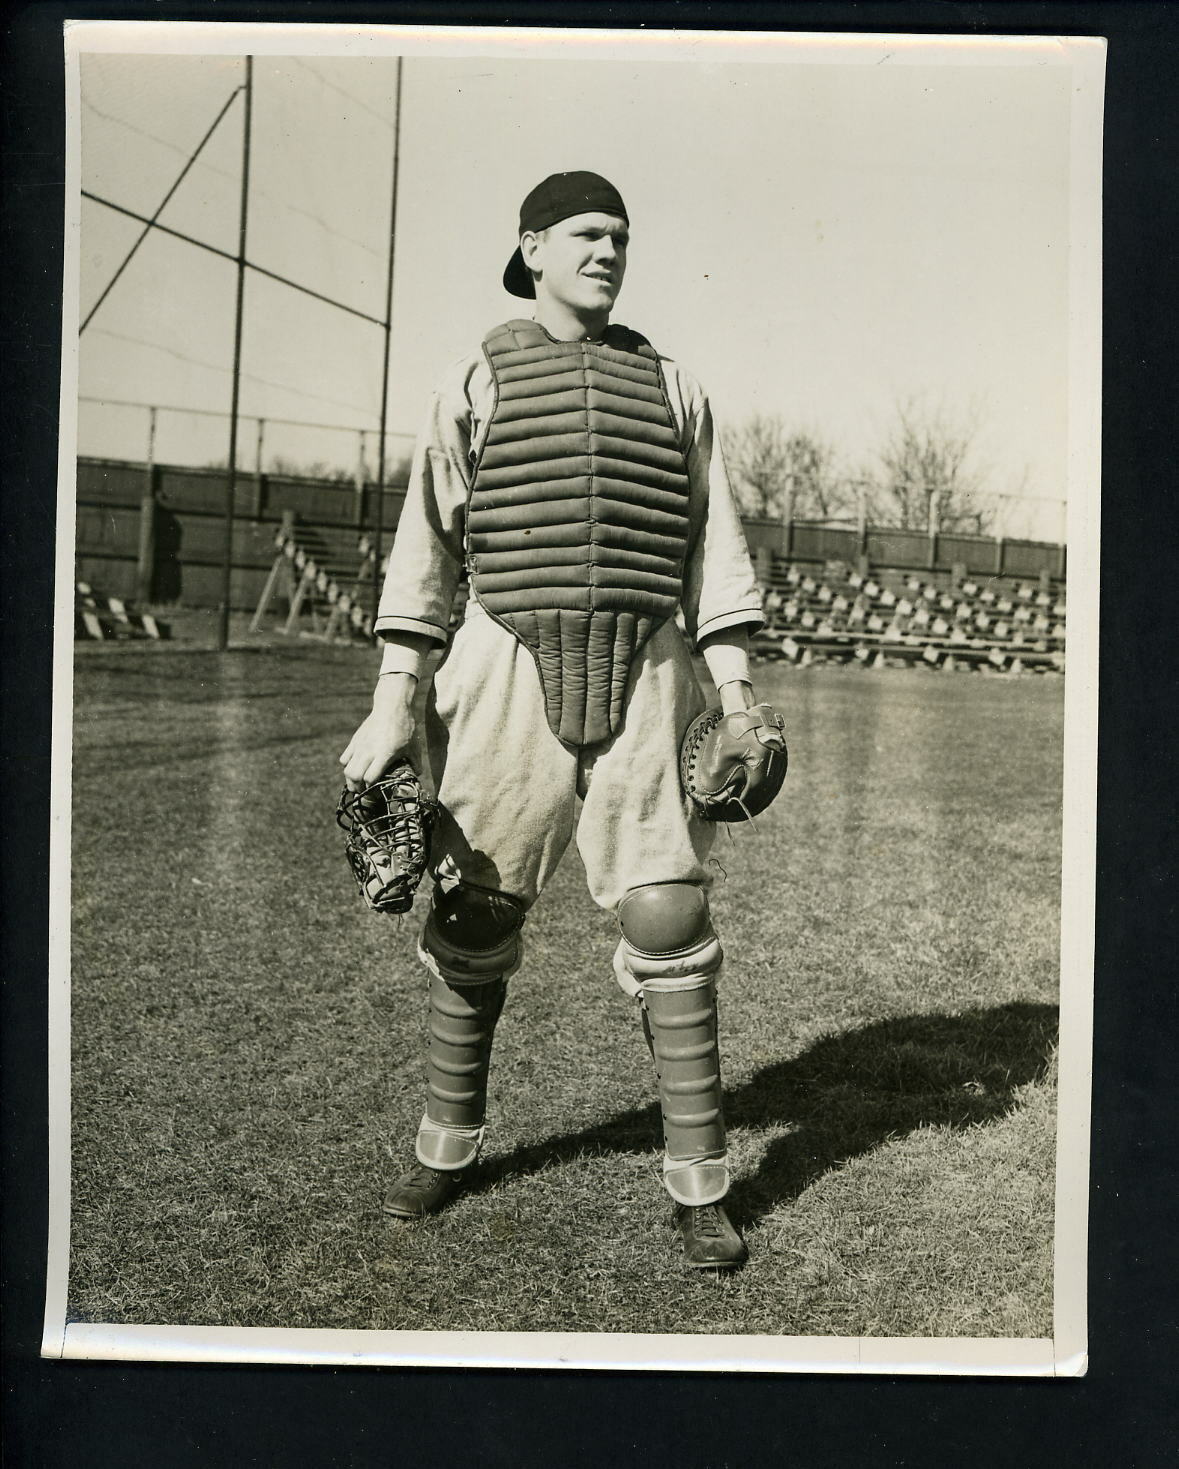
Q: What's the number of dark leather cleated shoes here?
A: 2